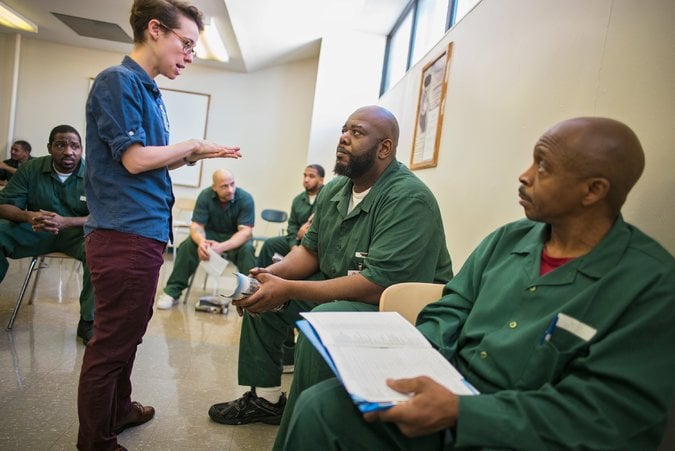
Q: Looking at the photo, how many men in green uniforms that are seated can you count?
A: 6